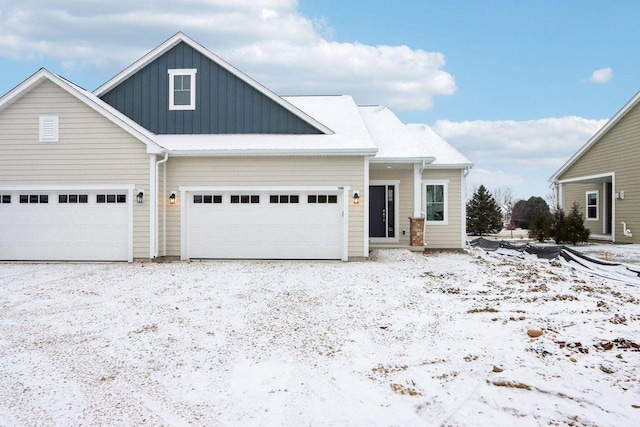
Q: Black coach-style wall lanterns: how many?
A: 3